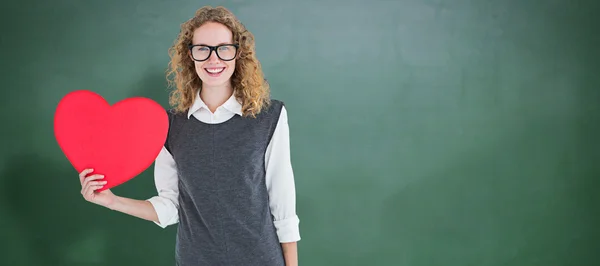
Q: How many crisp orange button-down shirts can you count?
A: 0